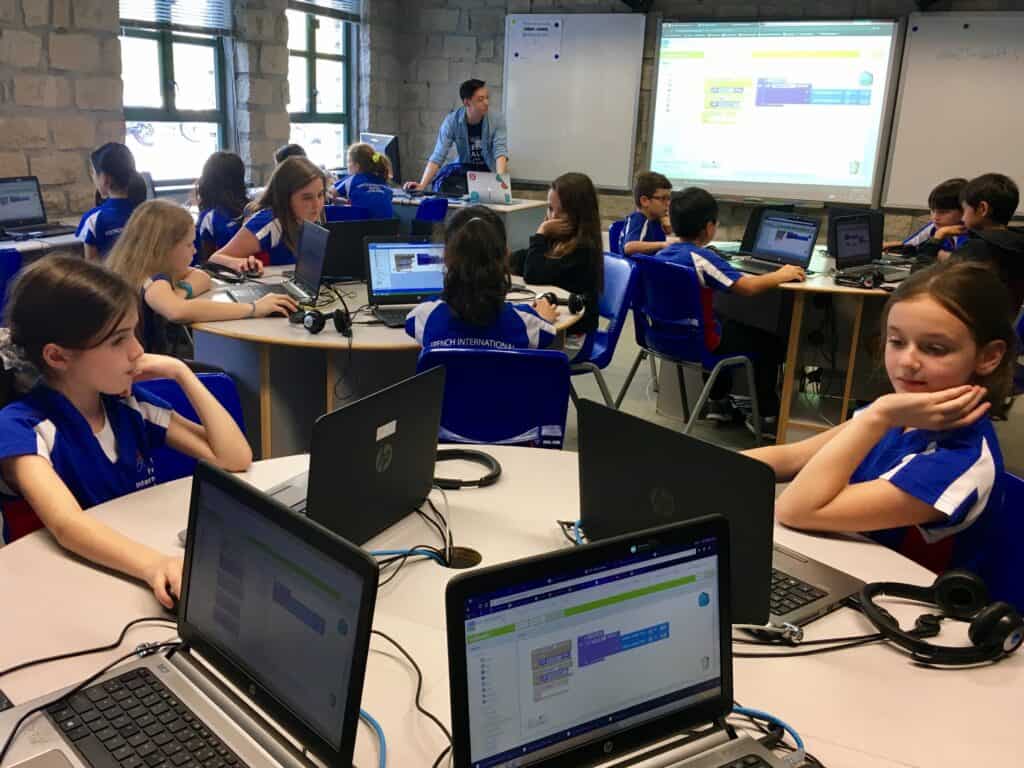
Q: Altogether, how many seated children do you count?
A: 14